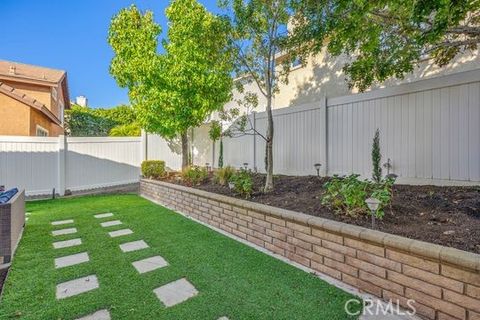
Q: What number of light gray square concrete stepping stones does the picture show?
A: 13